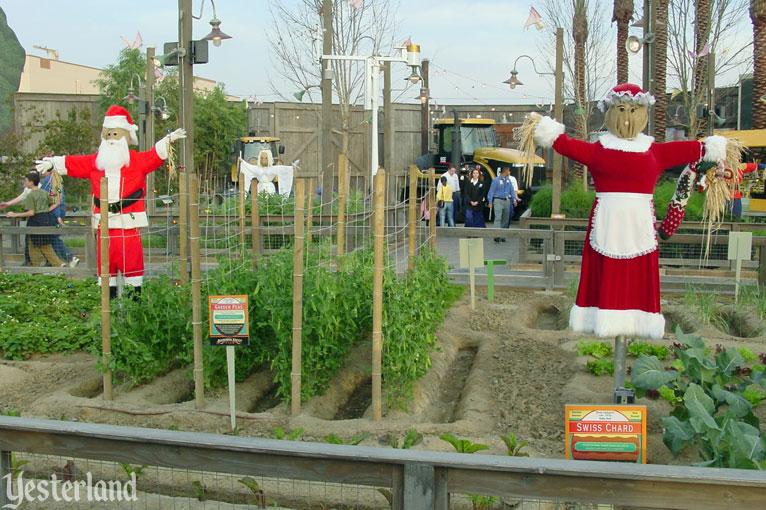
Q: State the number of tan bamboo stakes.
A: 11